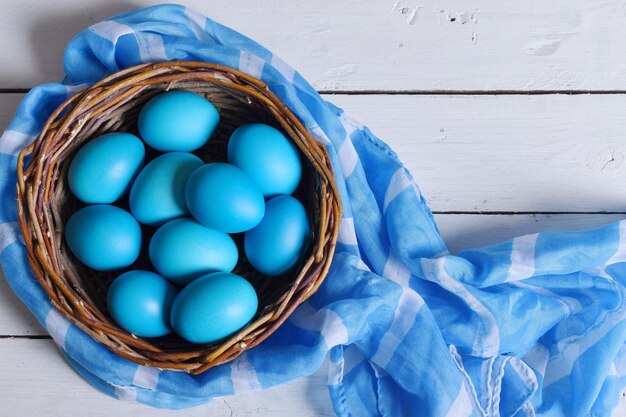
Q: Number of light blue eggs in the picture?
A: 10